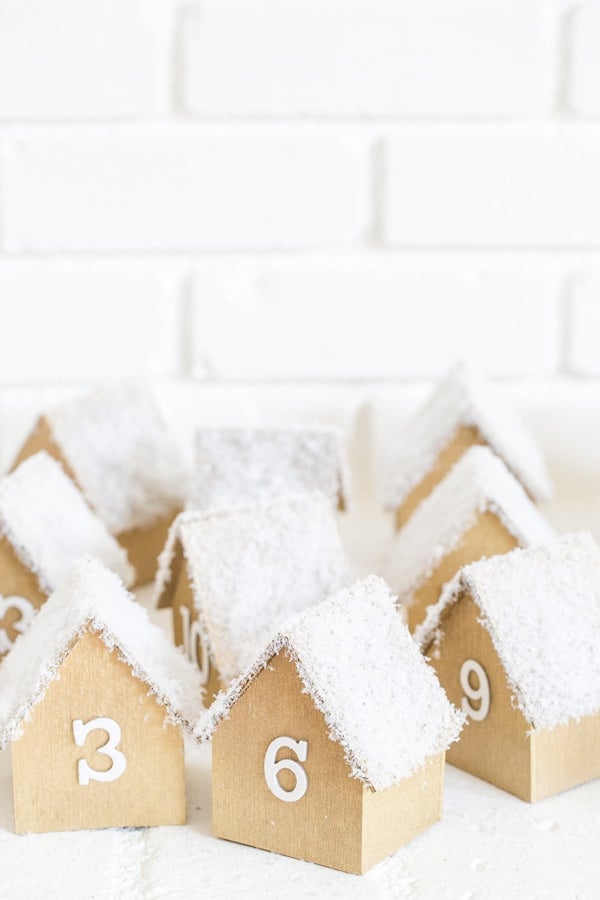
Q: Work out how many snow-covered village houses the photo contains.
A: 9